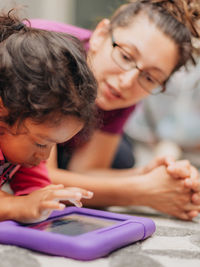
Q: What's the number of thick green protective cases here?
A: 0